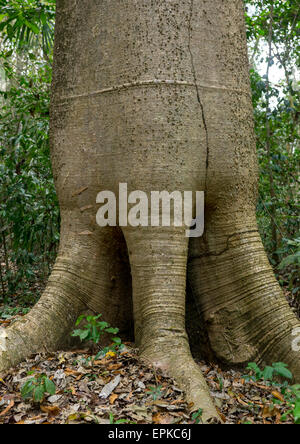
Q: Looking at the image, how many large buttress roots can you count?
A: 3